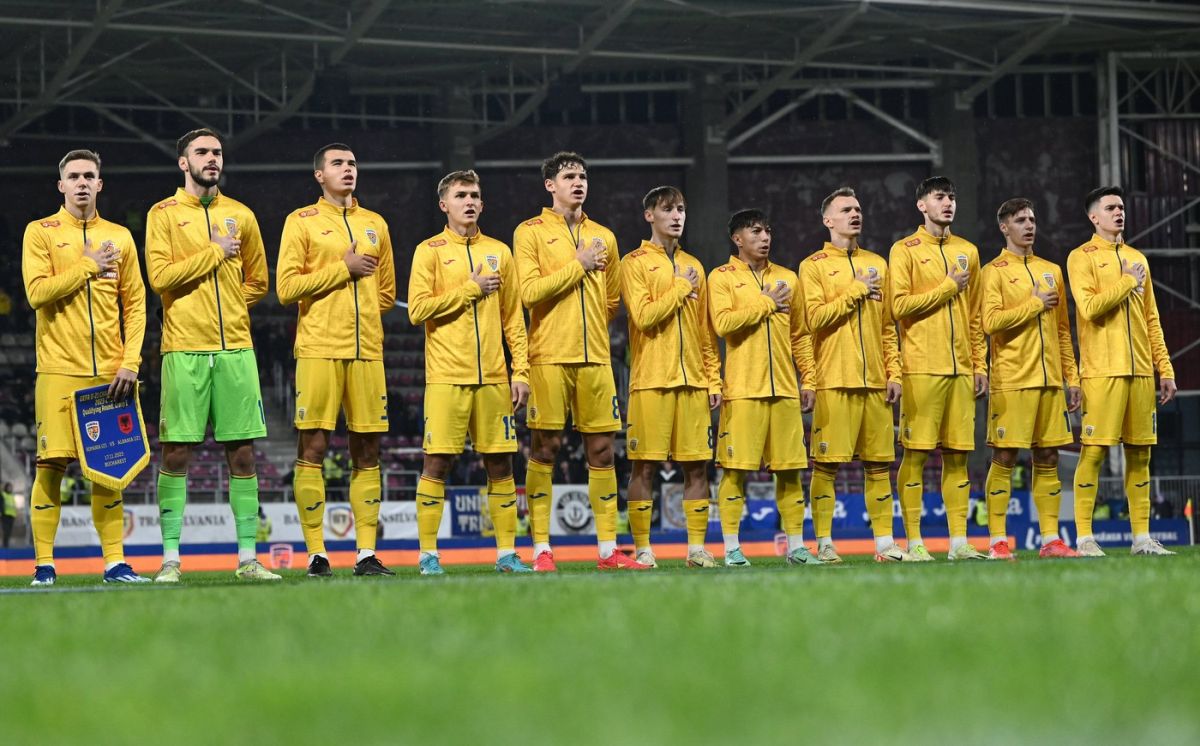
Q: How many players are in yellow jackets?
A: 11